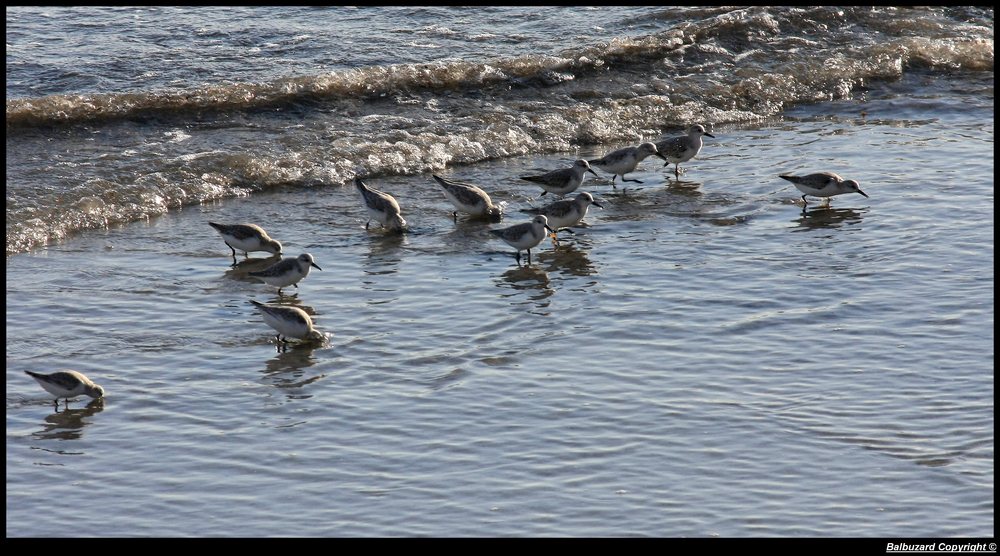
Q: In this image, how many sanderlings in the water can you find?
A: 12